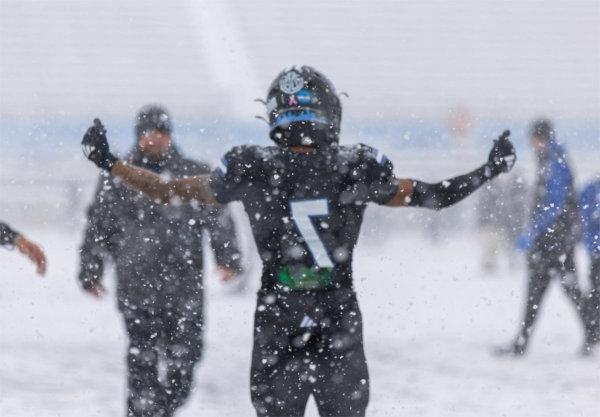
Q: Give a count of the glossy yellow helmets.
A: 0